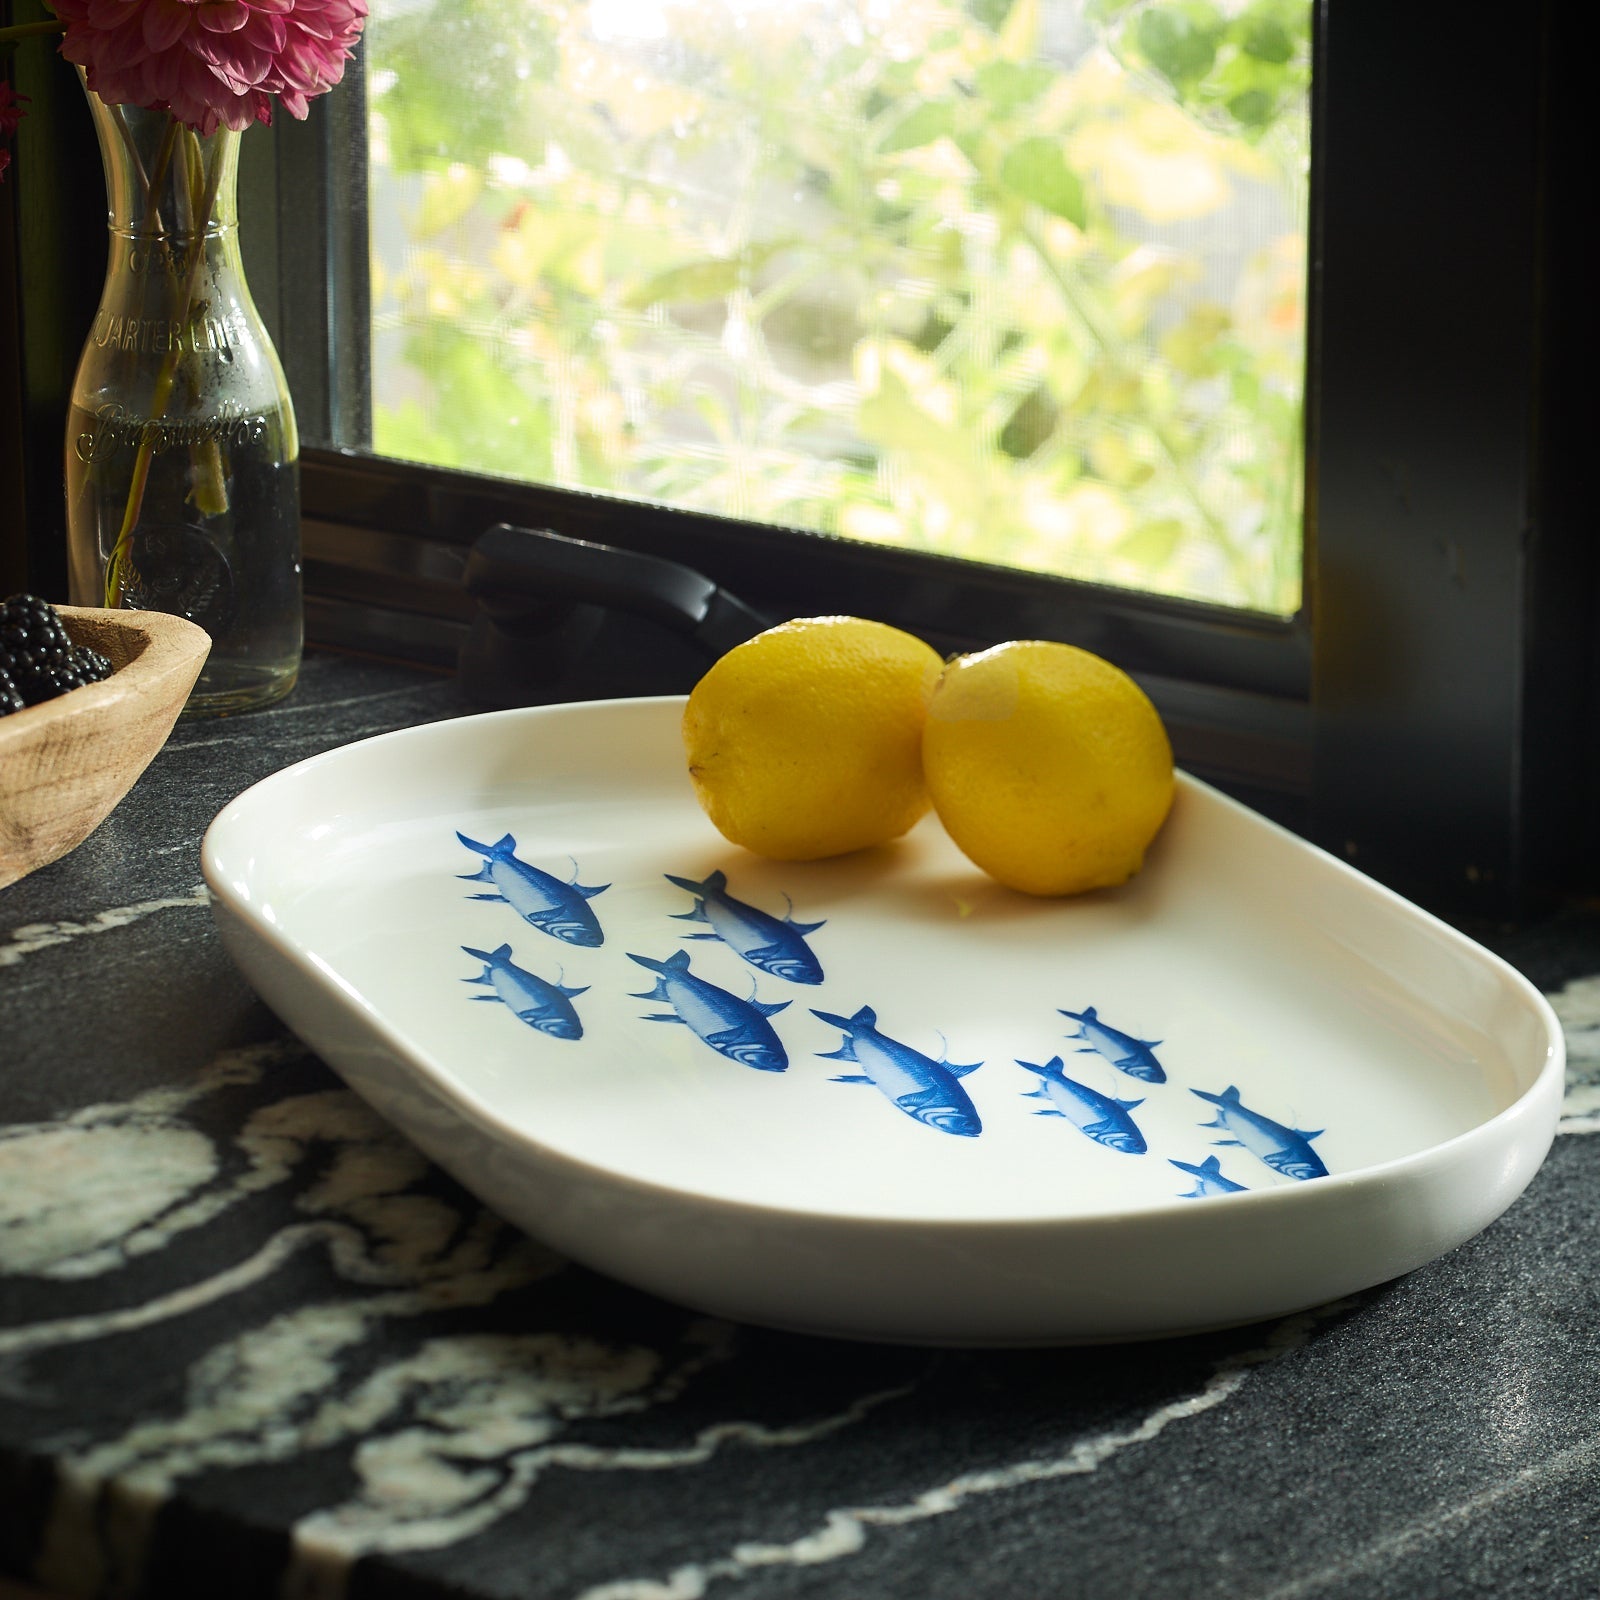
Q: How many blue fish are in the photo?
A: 9